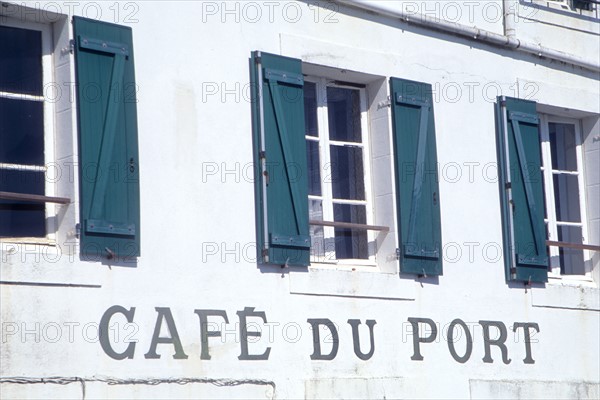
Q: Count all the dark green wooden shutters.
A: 4